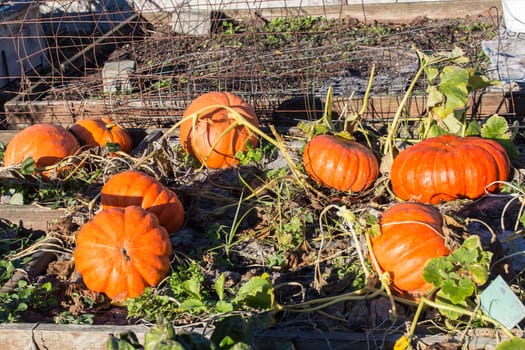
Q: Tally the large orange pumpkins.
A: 8